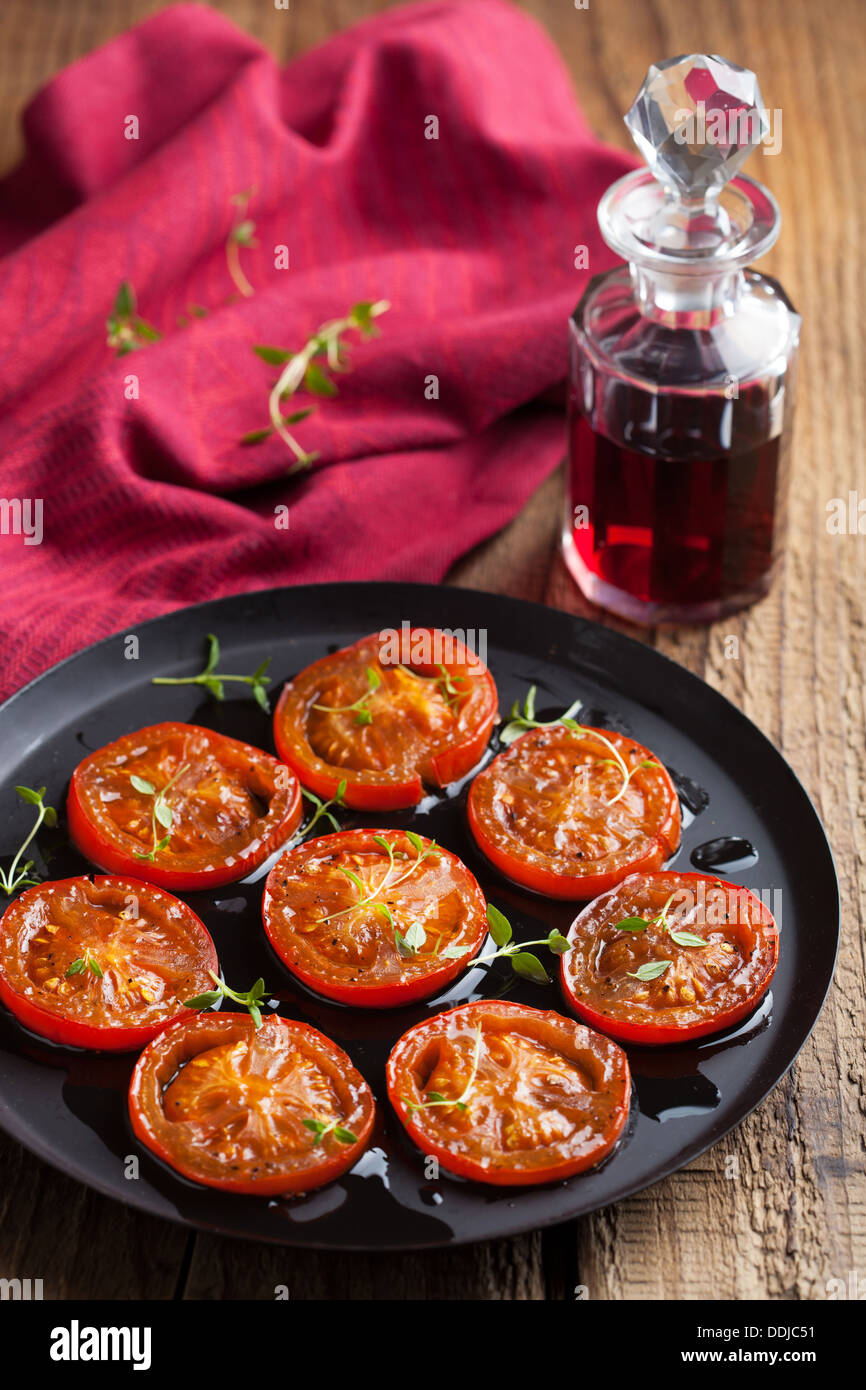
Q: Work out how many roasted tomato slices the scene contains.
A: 8